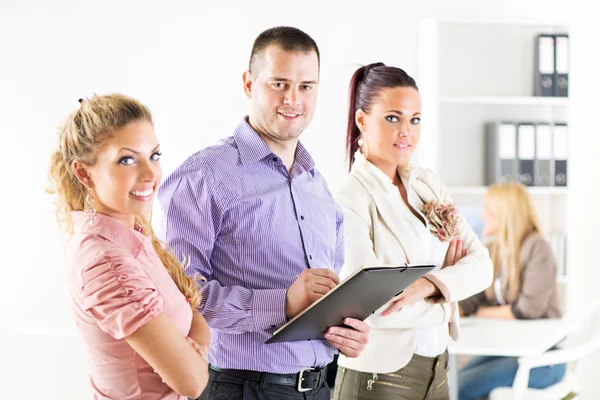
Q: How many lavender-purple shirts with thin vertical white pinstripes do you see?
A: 1